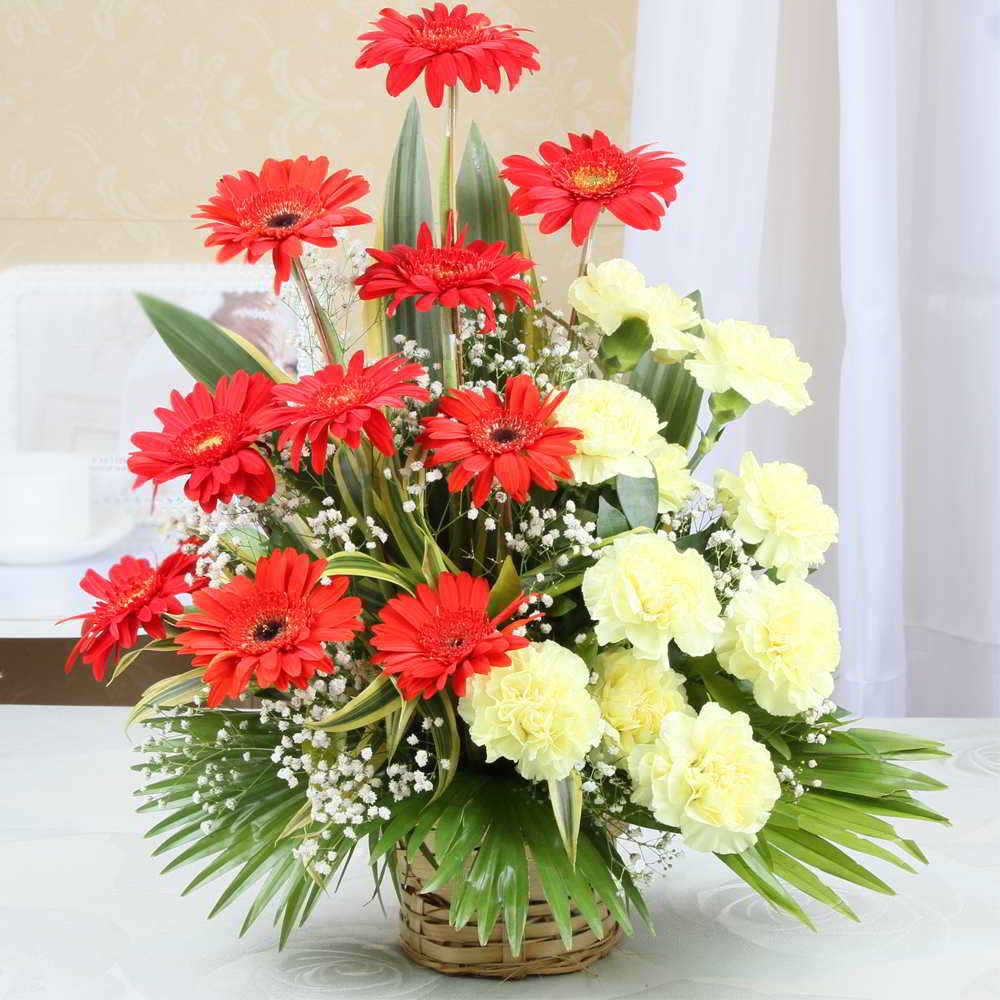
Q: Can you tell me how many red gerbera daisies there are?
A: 10